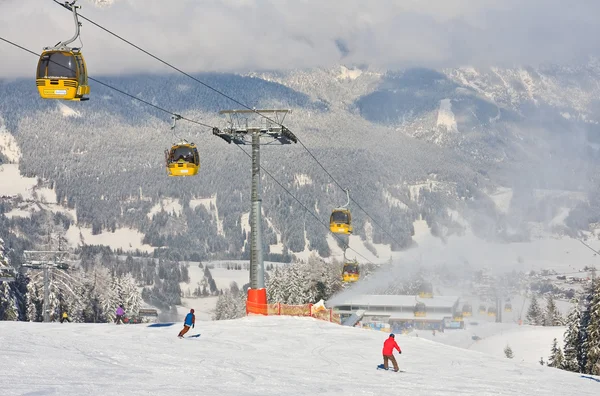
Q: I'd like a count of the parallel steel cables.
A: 2